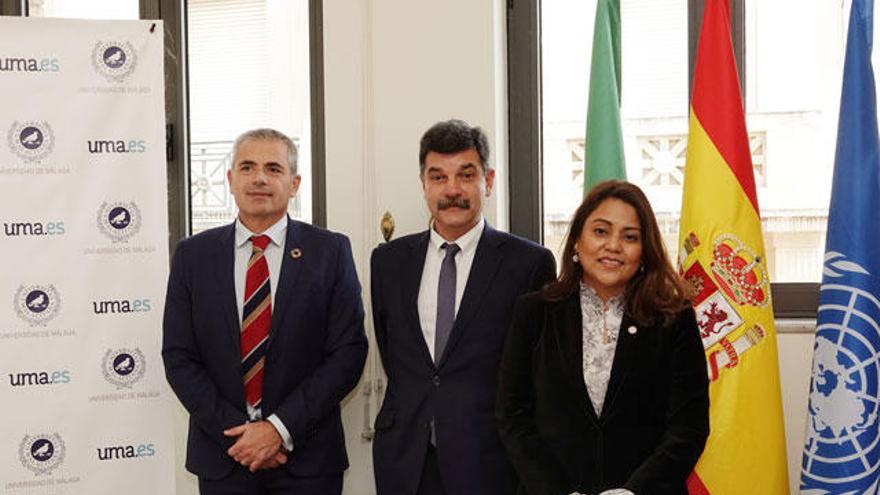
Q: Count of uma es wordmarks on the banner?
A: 6